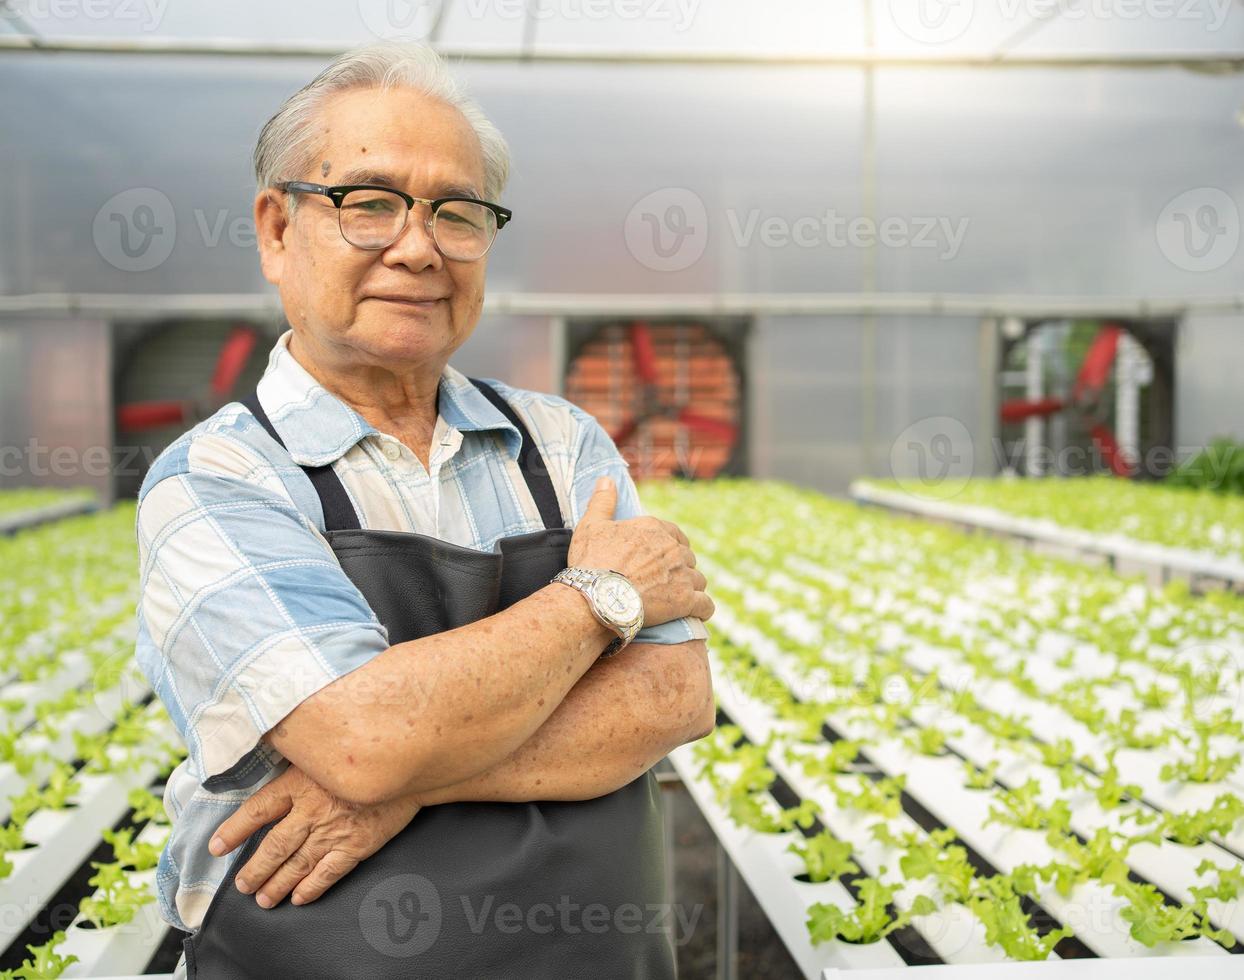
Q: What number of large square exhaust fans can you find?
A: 3